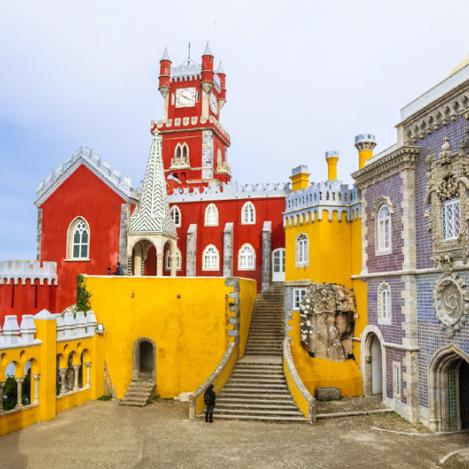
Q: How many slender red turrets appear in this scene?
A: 3